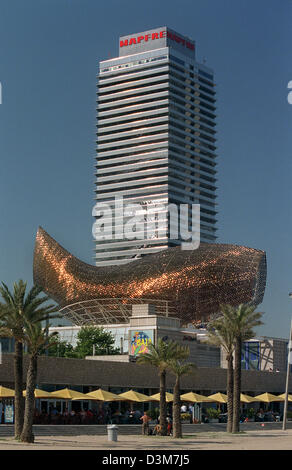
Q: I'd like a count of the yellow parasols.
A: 11